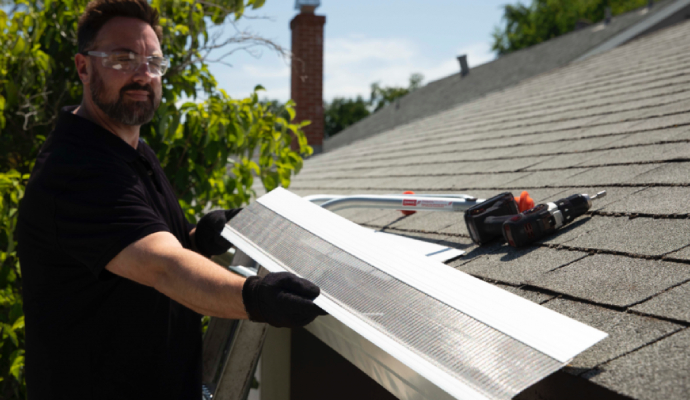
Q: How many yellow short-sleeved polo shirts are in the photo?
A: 0